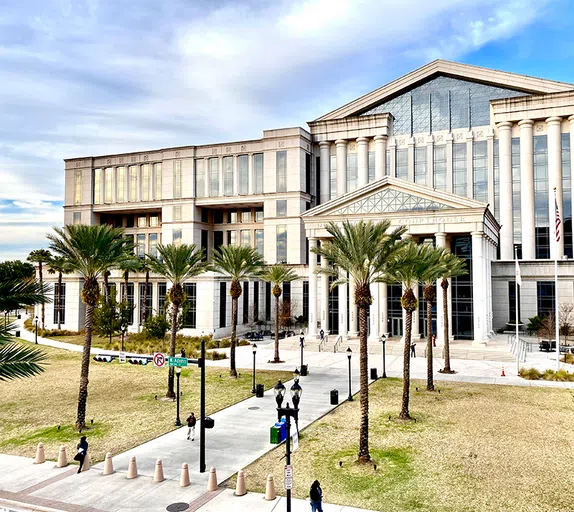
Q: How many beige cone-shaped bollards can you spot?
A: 10